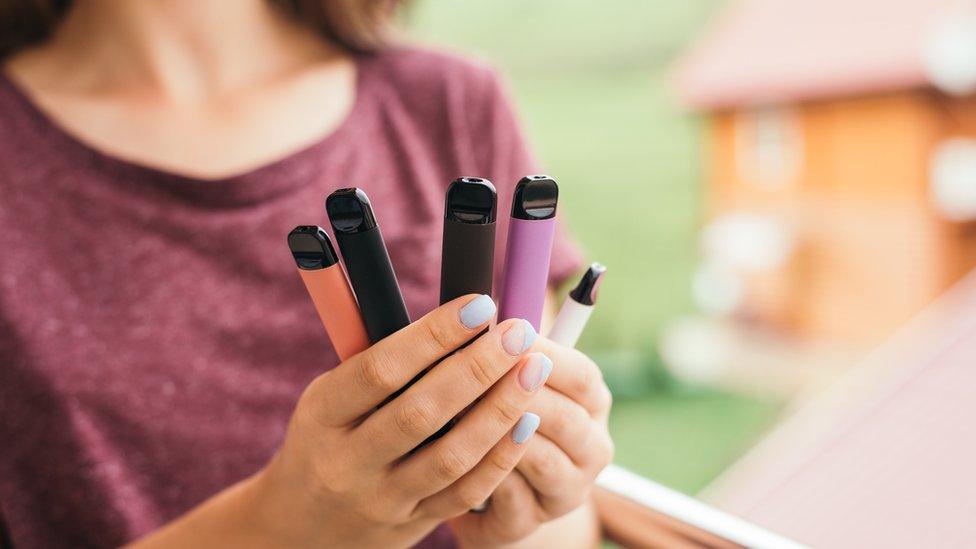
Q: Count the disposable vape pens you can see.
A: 5